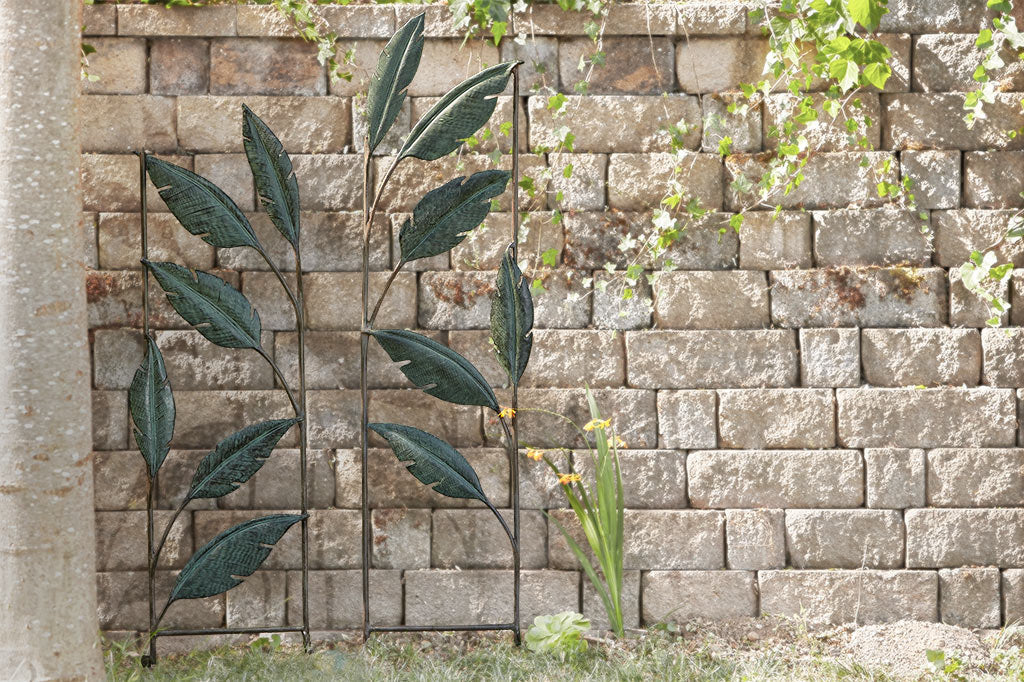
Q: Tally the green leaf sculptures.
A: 12